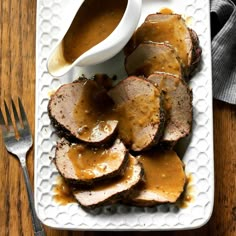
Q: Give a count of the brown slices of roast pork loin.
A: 8